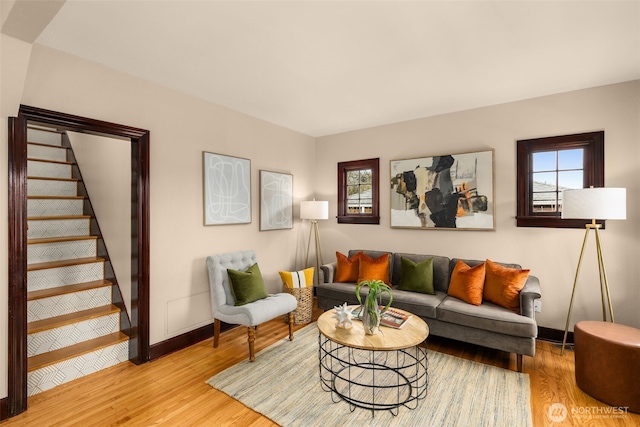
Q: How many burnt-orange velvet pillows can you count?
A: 4